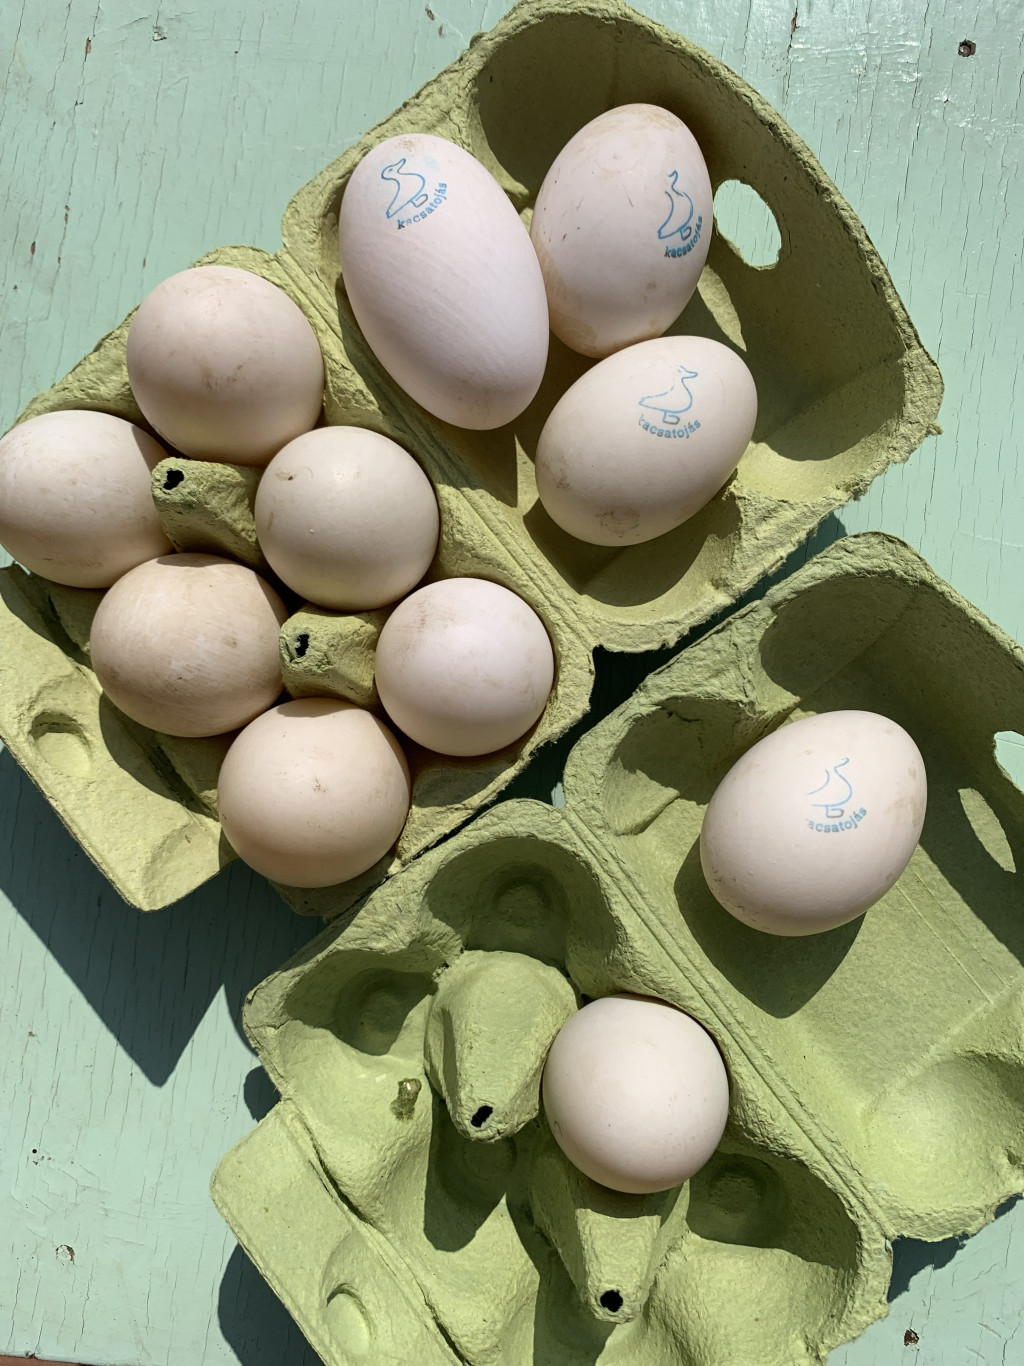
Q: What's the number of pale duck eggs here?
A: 11